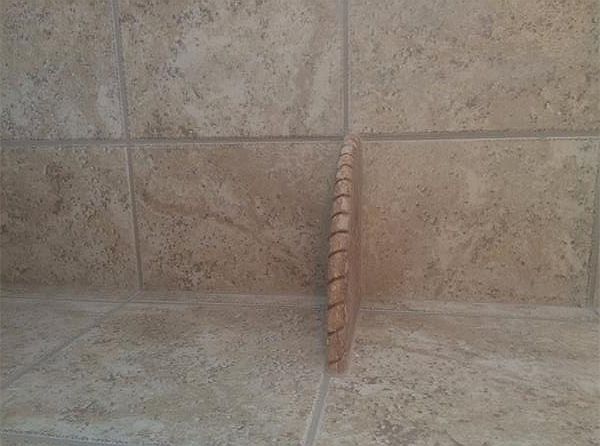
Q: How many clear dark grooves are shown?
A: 11